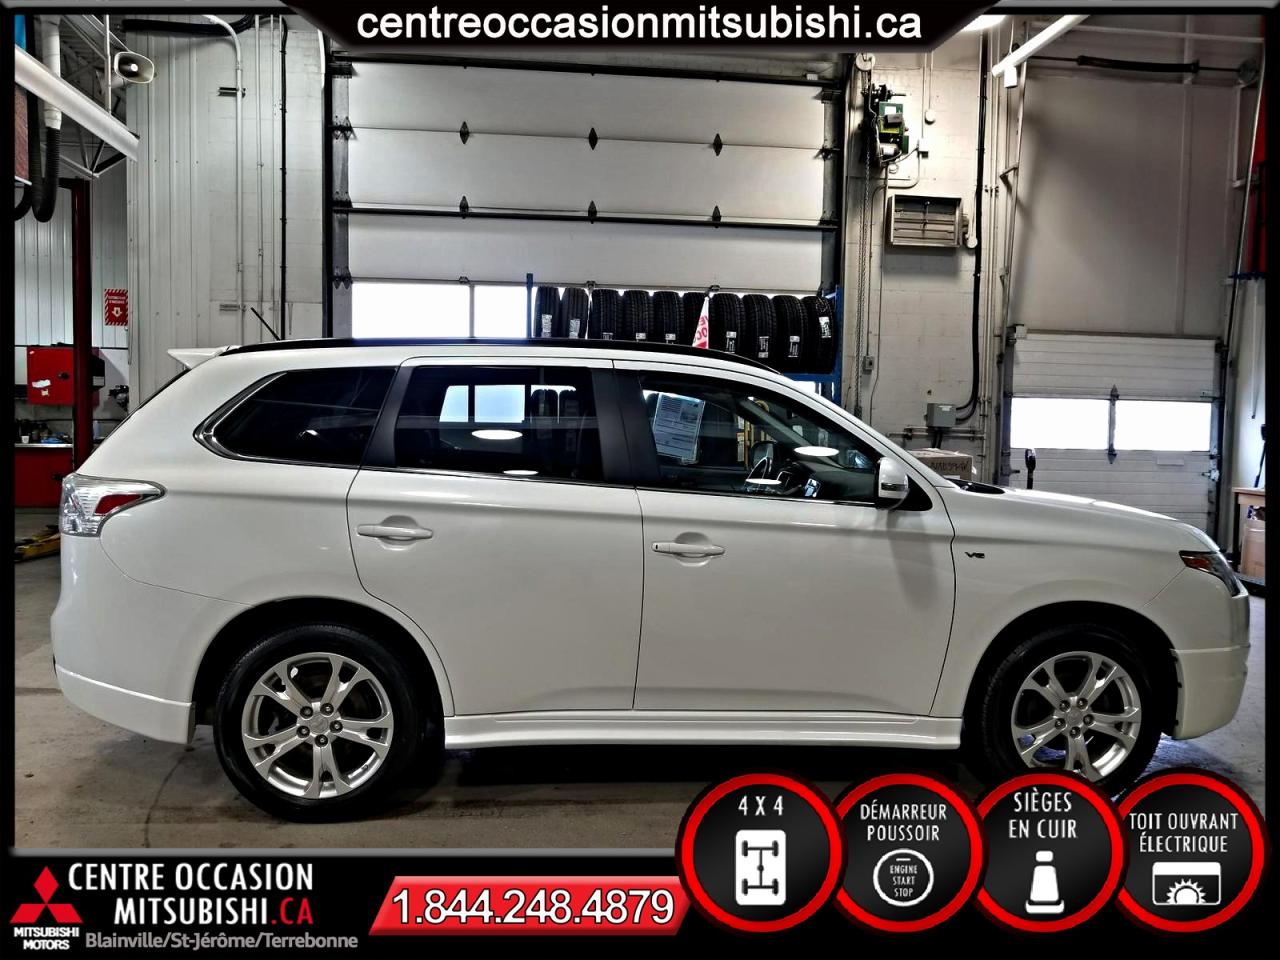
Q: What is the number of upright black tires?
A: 10